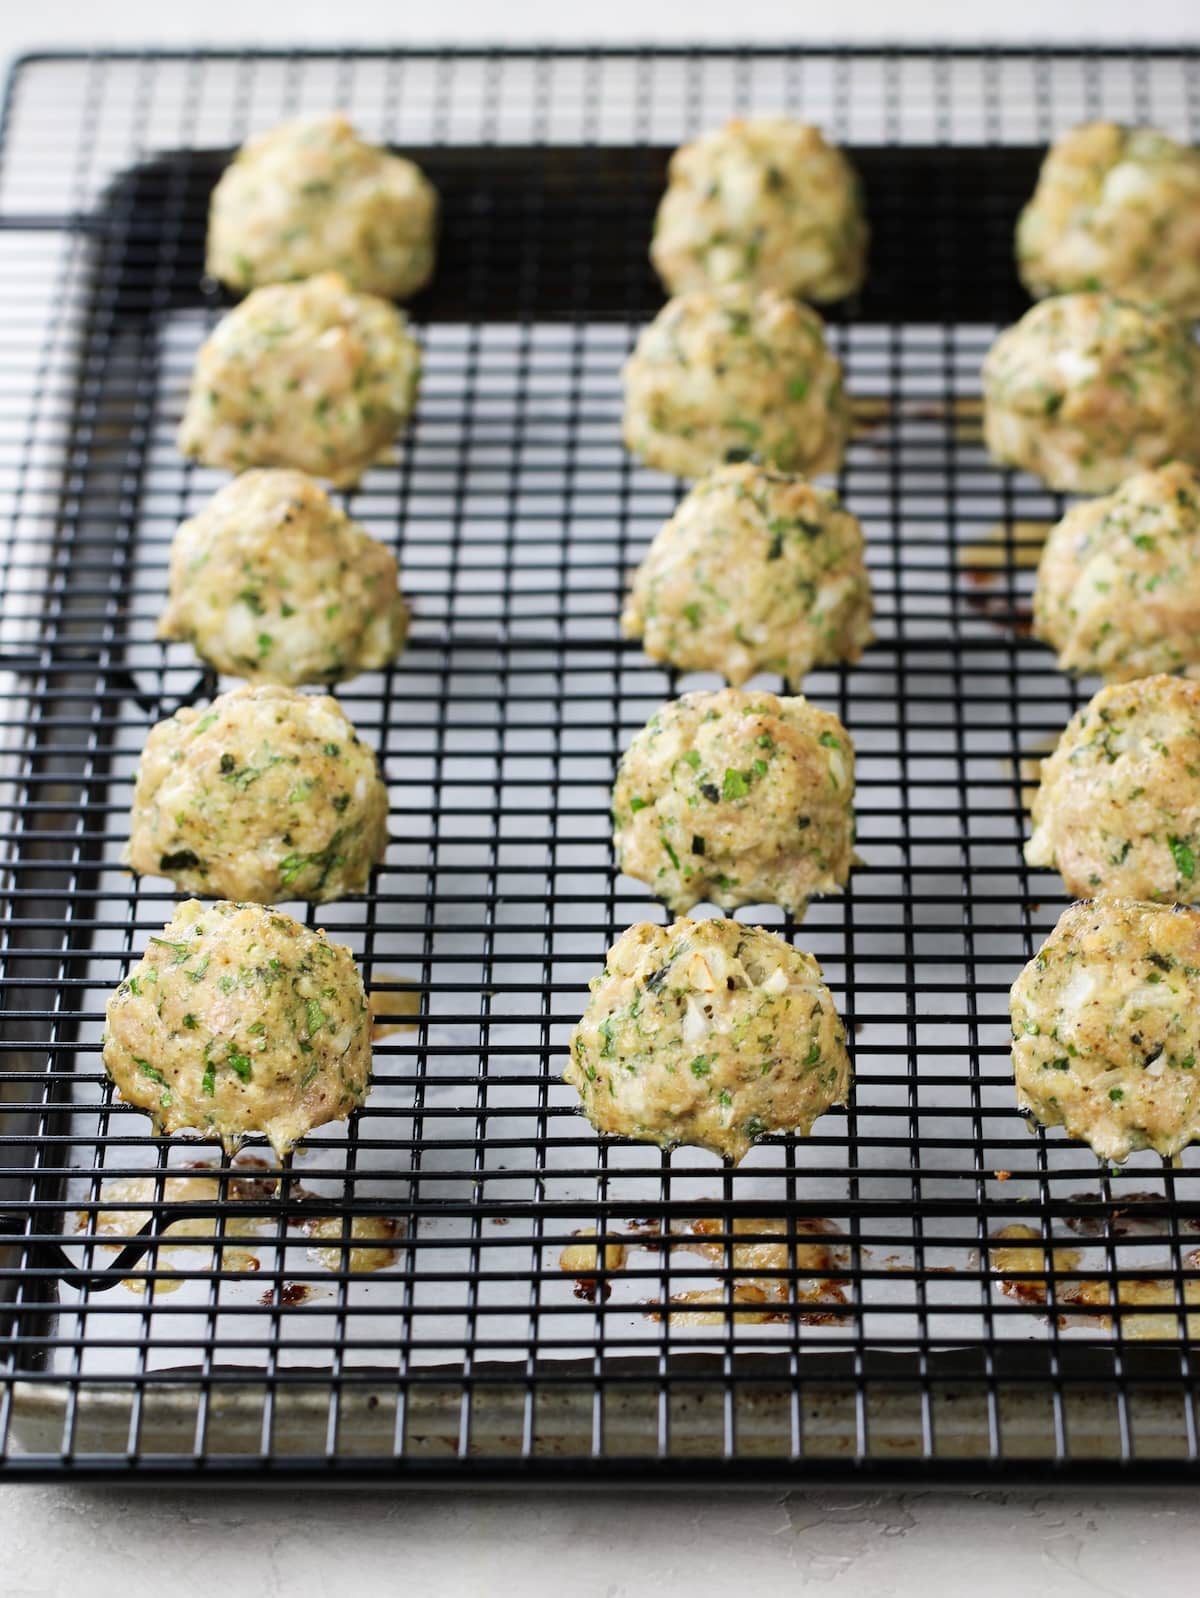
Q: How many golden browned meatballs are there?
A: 15